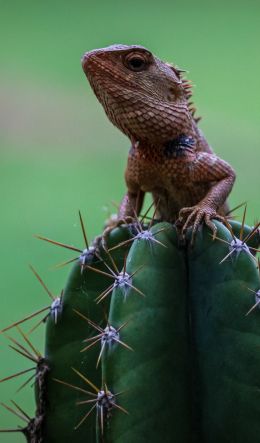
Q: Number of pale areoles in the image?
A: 8